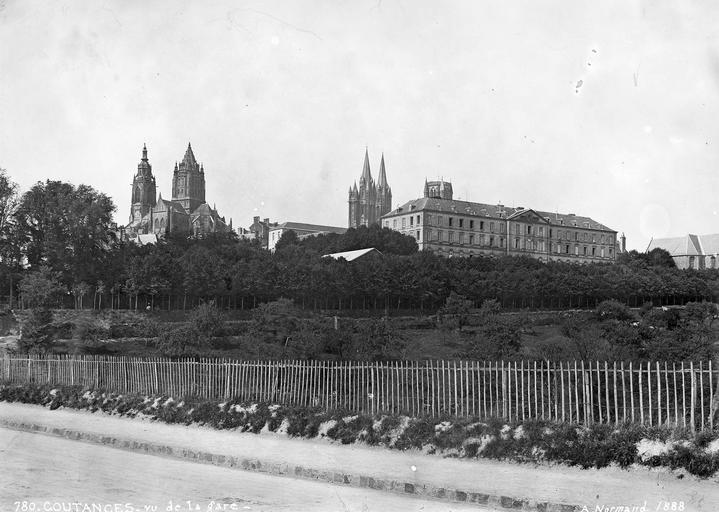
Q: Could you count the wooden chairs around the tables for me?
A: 0